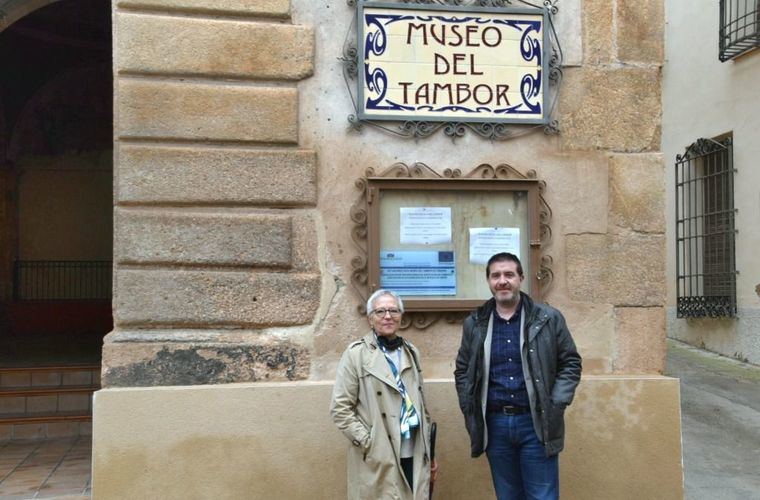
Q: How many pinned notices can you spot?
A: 3